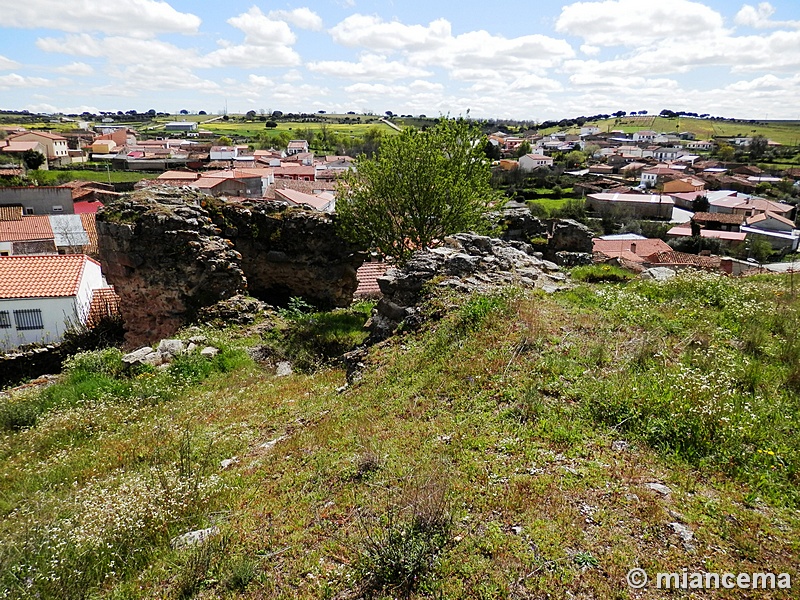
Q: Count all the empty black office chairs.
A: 0